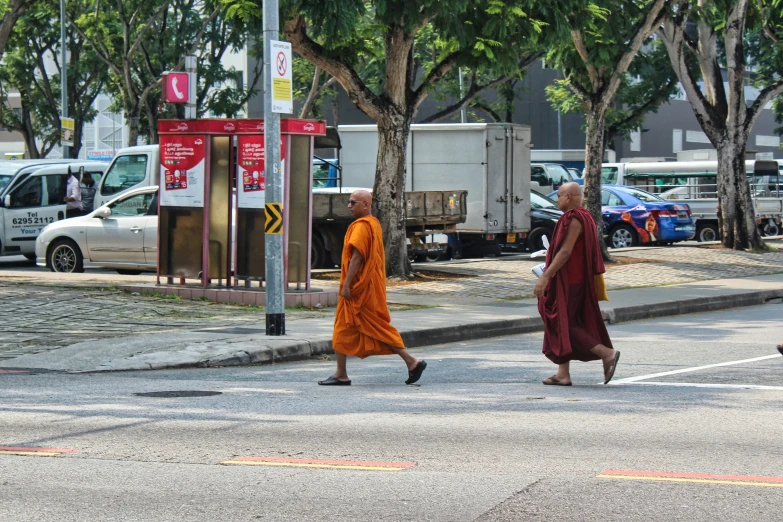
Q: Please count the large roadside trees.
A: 3